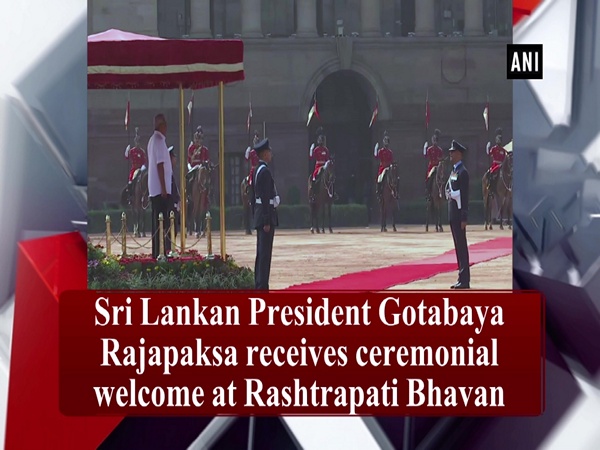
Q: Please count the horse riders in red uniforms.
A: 7